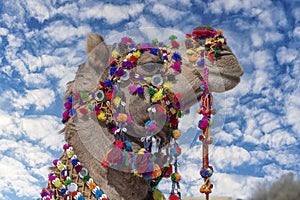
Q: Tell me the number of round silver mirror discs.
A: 5